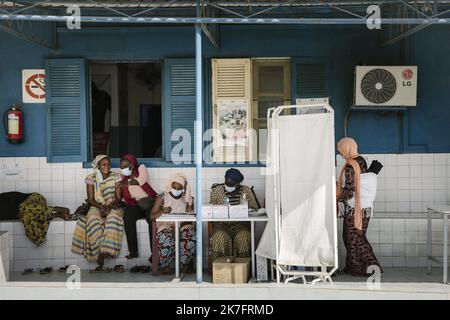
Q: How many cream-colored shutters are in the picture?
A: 1